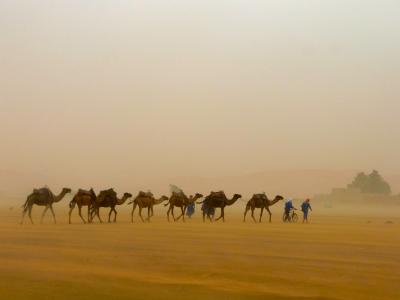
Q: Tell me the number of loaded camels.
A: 7